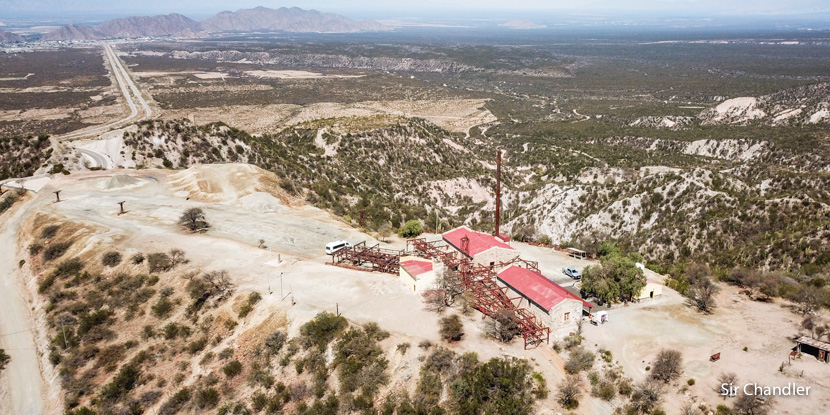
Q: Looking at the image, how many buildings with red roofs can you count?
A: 3